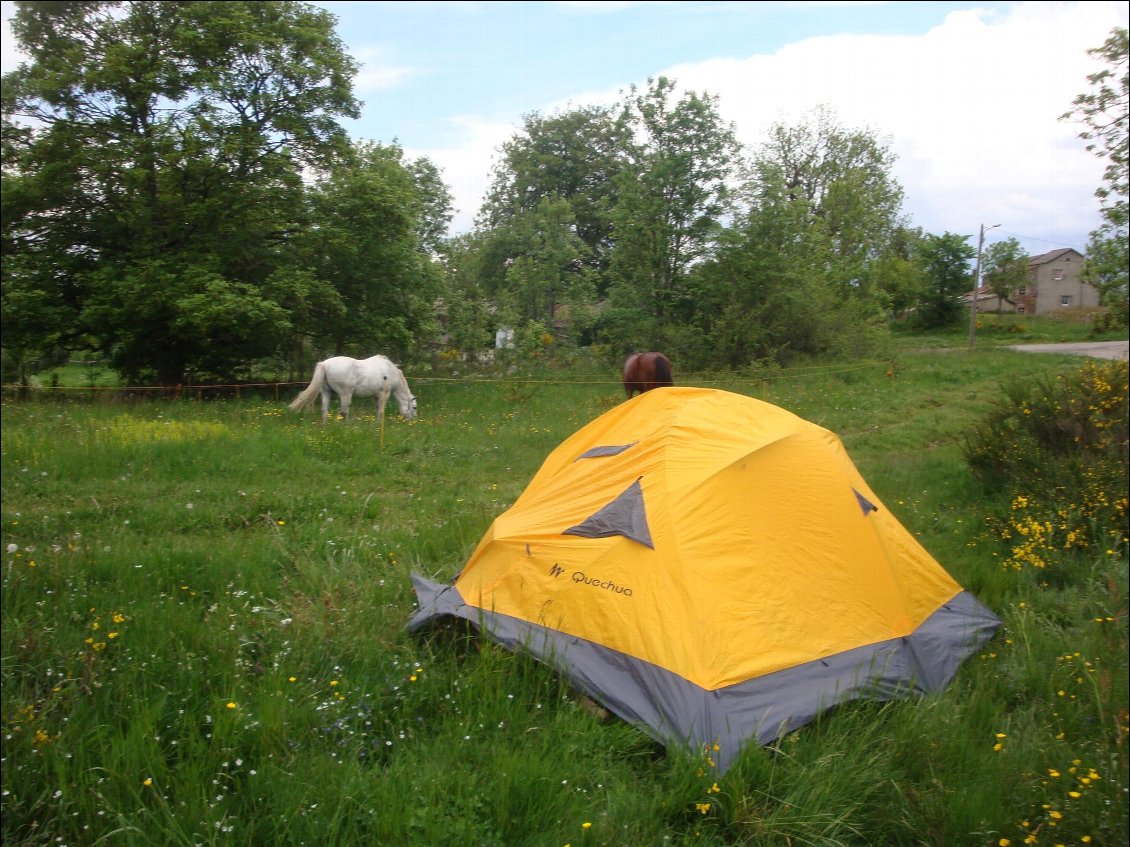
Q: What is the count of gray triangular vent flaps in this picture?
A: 3